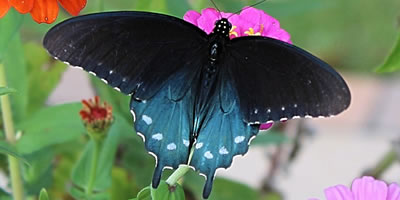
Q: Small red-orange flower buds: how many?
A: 1